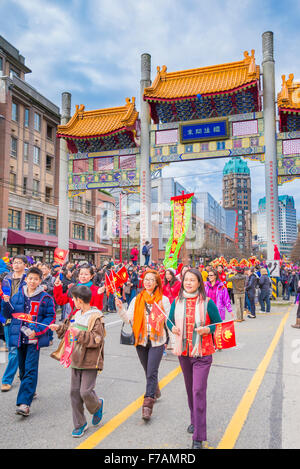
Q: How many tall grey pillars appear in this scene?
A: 3